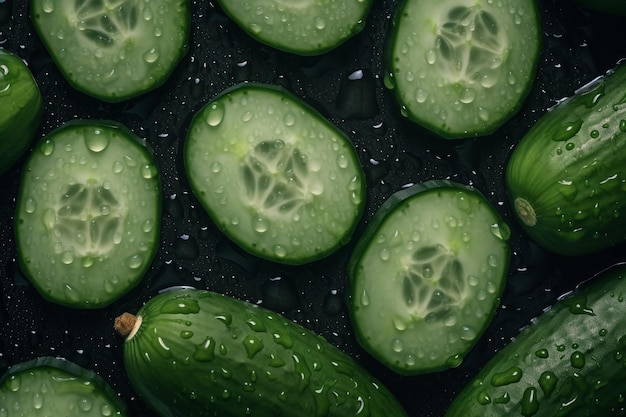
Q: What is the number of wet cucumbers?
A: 11